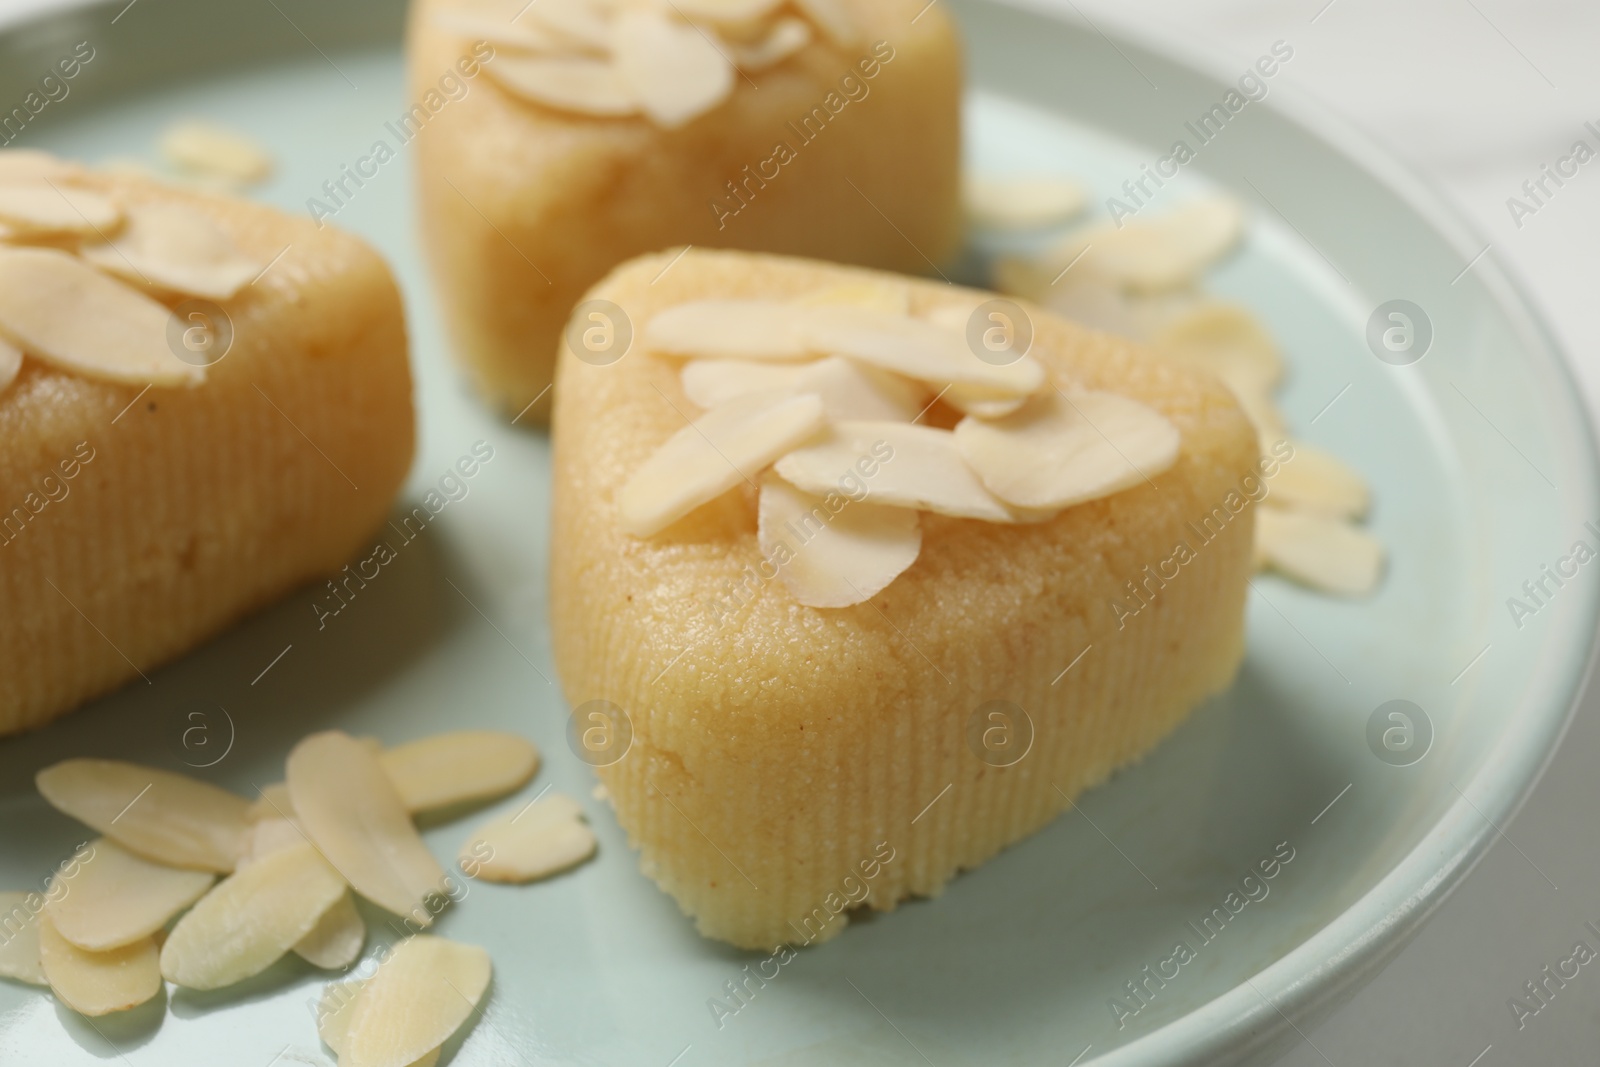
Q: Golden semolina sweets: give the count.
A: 3